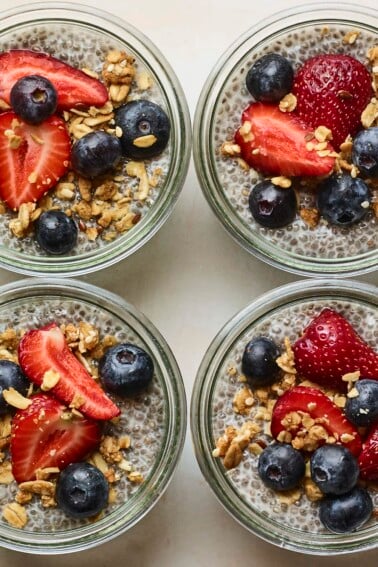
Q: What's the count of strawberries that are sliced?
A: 6